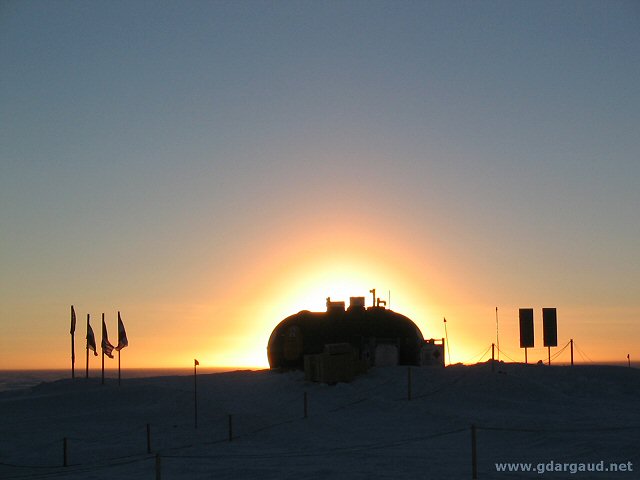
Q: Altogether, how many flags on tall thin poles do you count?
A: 4